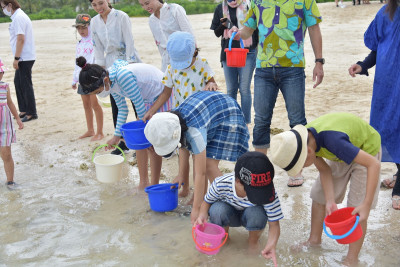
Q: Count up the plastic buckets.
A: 6